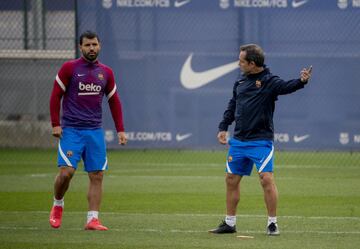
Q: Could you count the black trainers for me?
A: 2